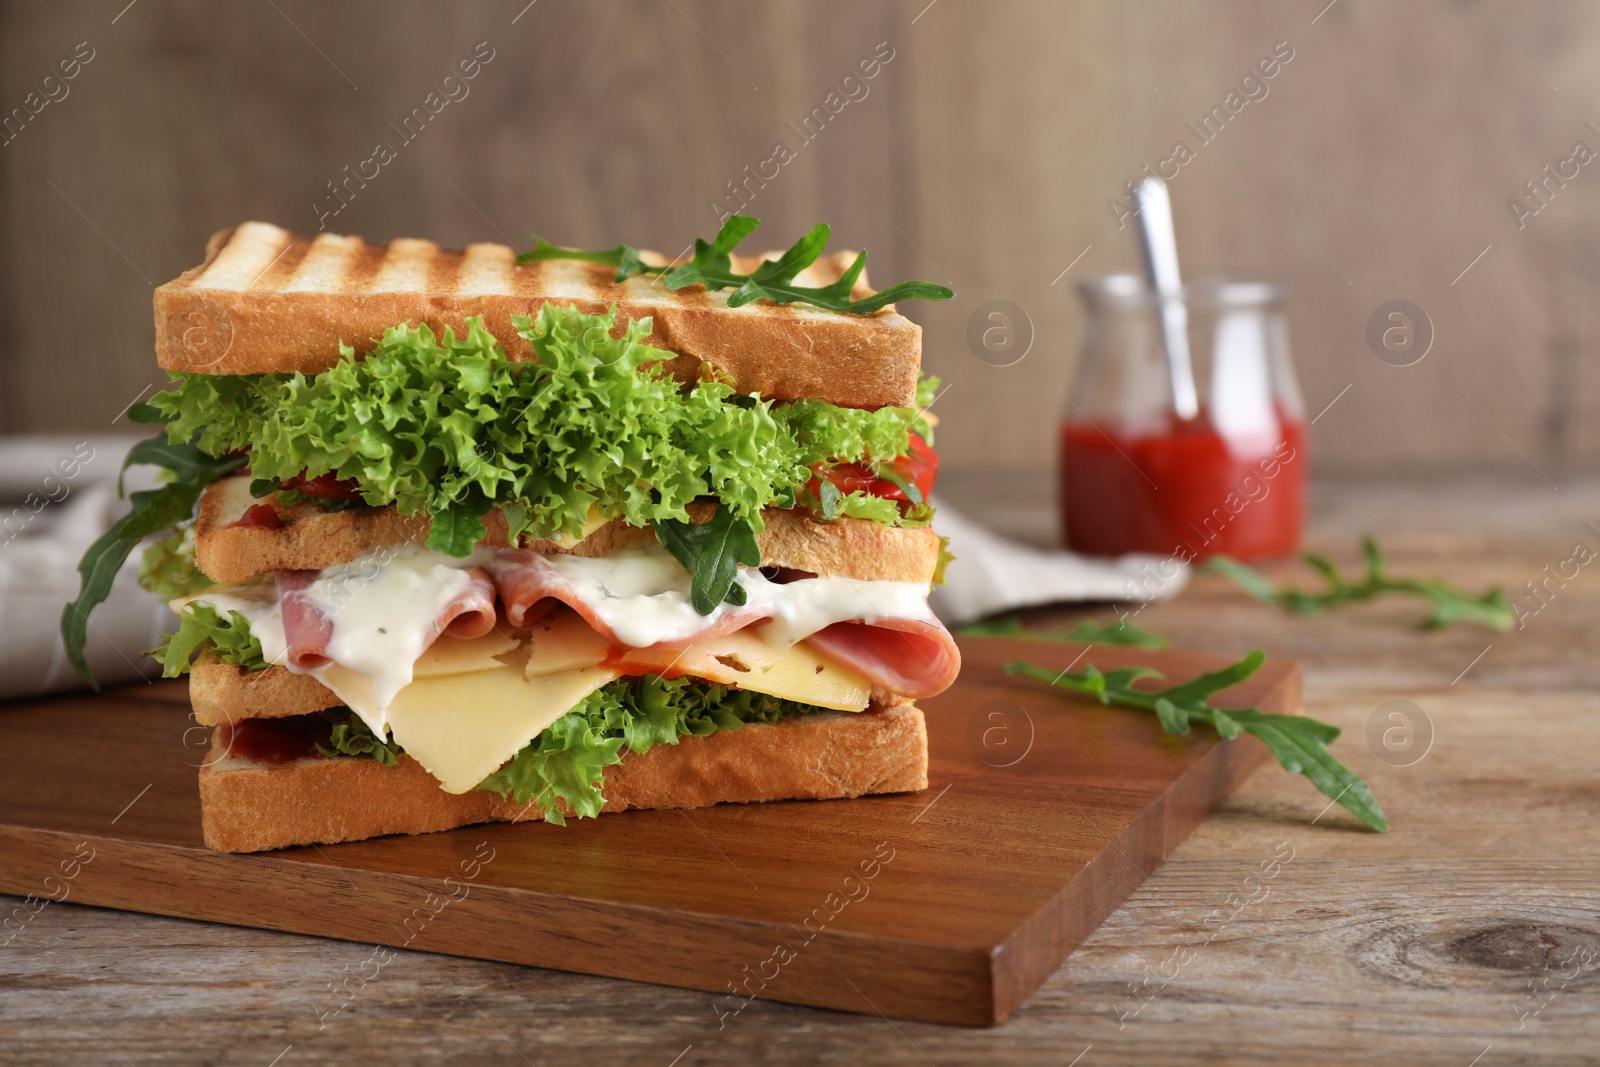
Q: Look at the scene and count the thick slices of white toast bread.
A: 4